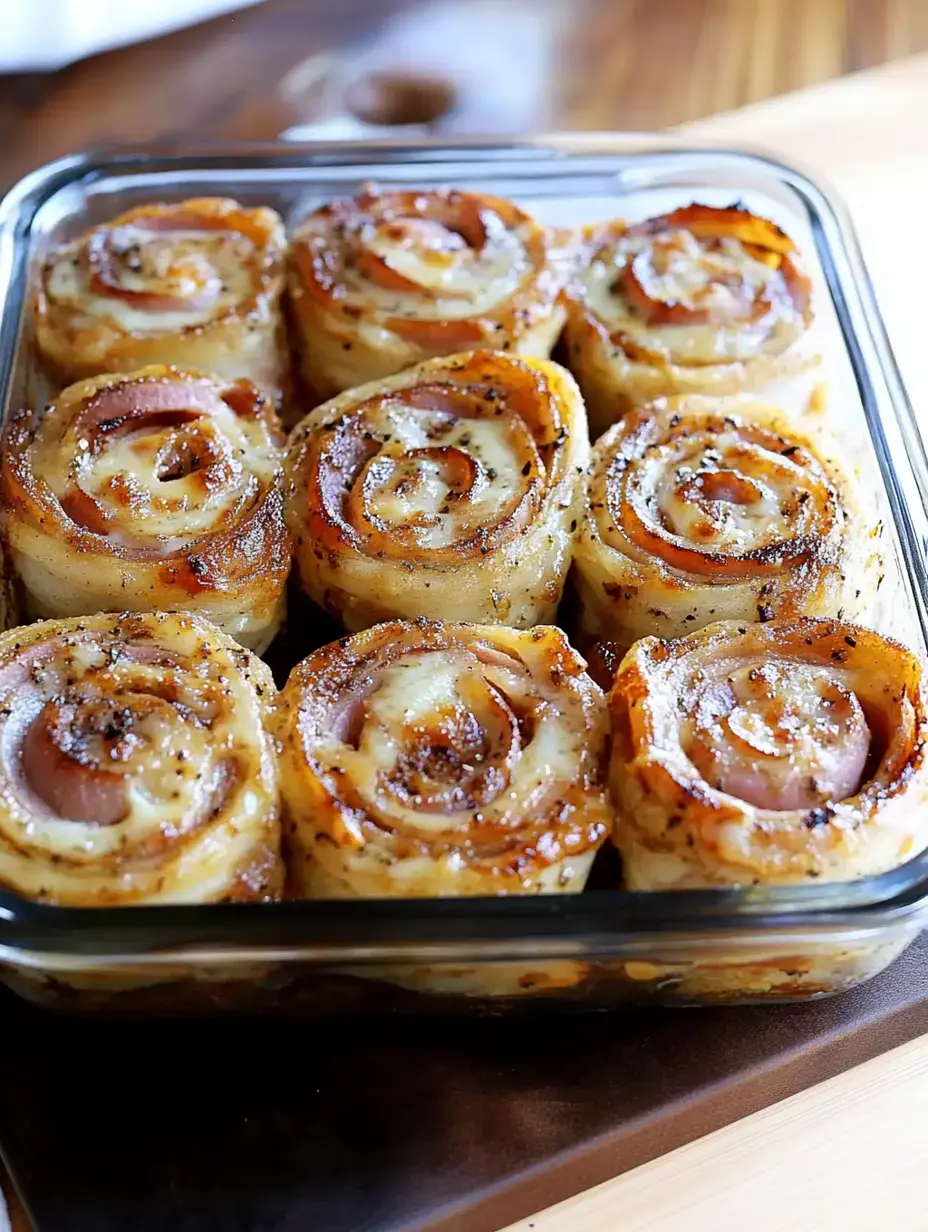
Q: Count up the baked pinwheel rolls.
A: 9